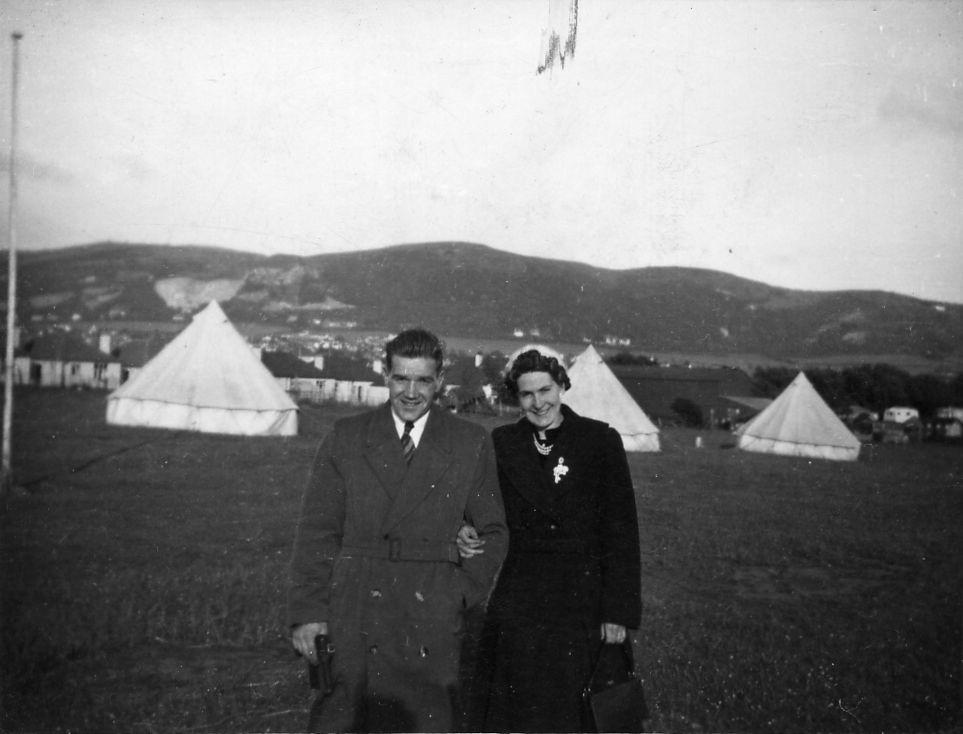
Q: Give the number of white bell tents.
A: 3